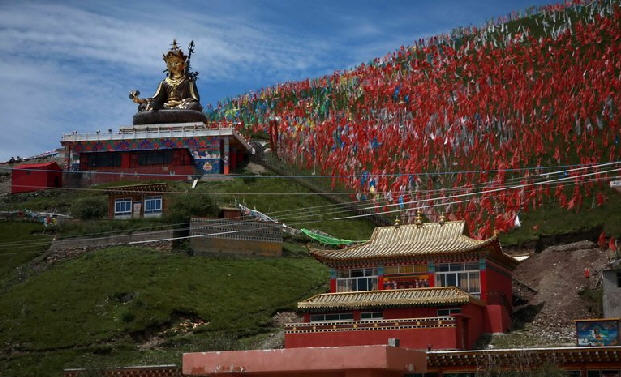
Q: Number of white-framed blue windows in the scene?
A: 2